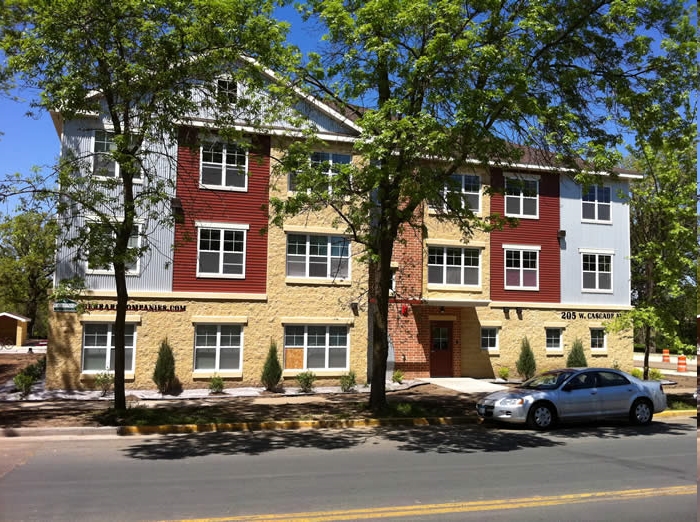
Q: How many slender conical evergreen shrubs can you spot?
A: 4